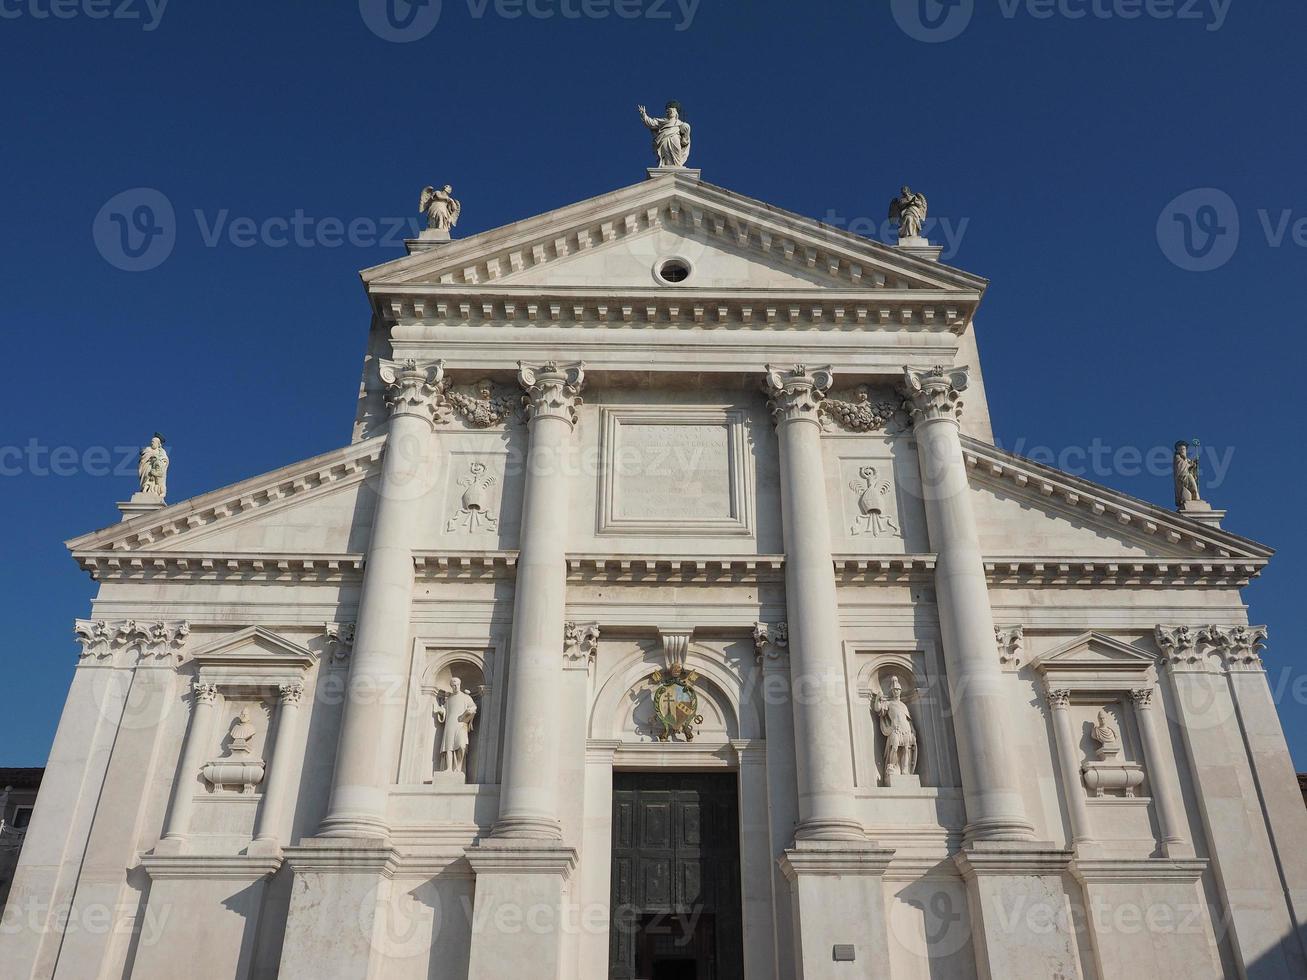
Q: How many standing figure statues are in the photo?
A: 7